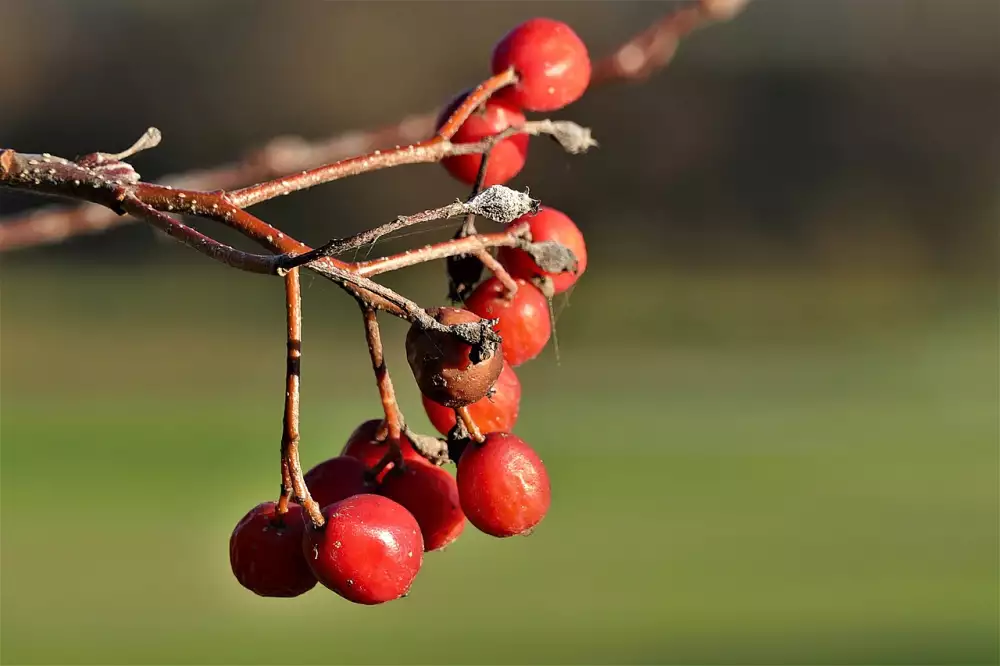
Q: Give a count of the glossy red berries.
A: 11